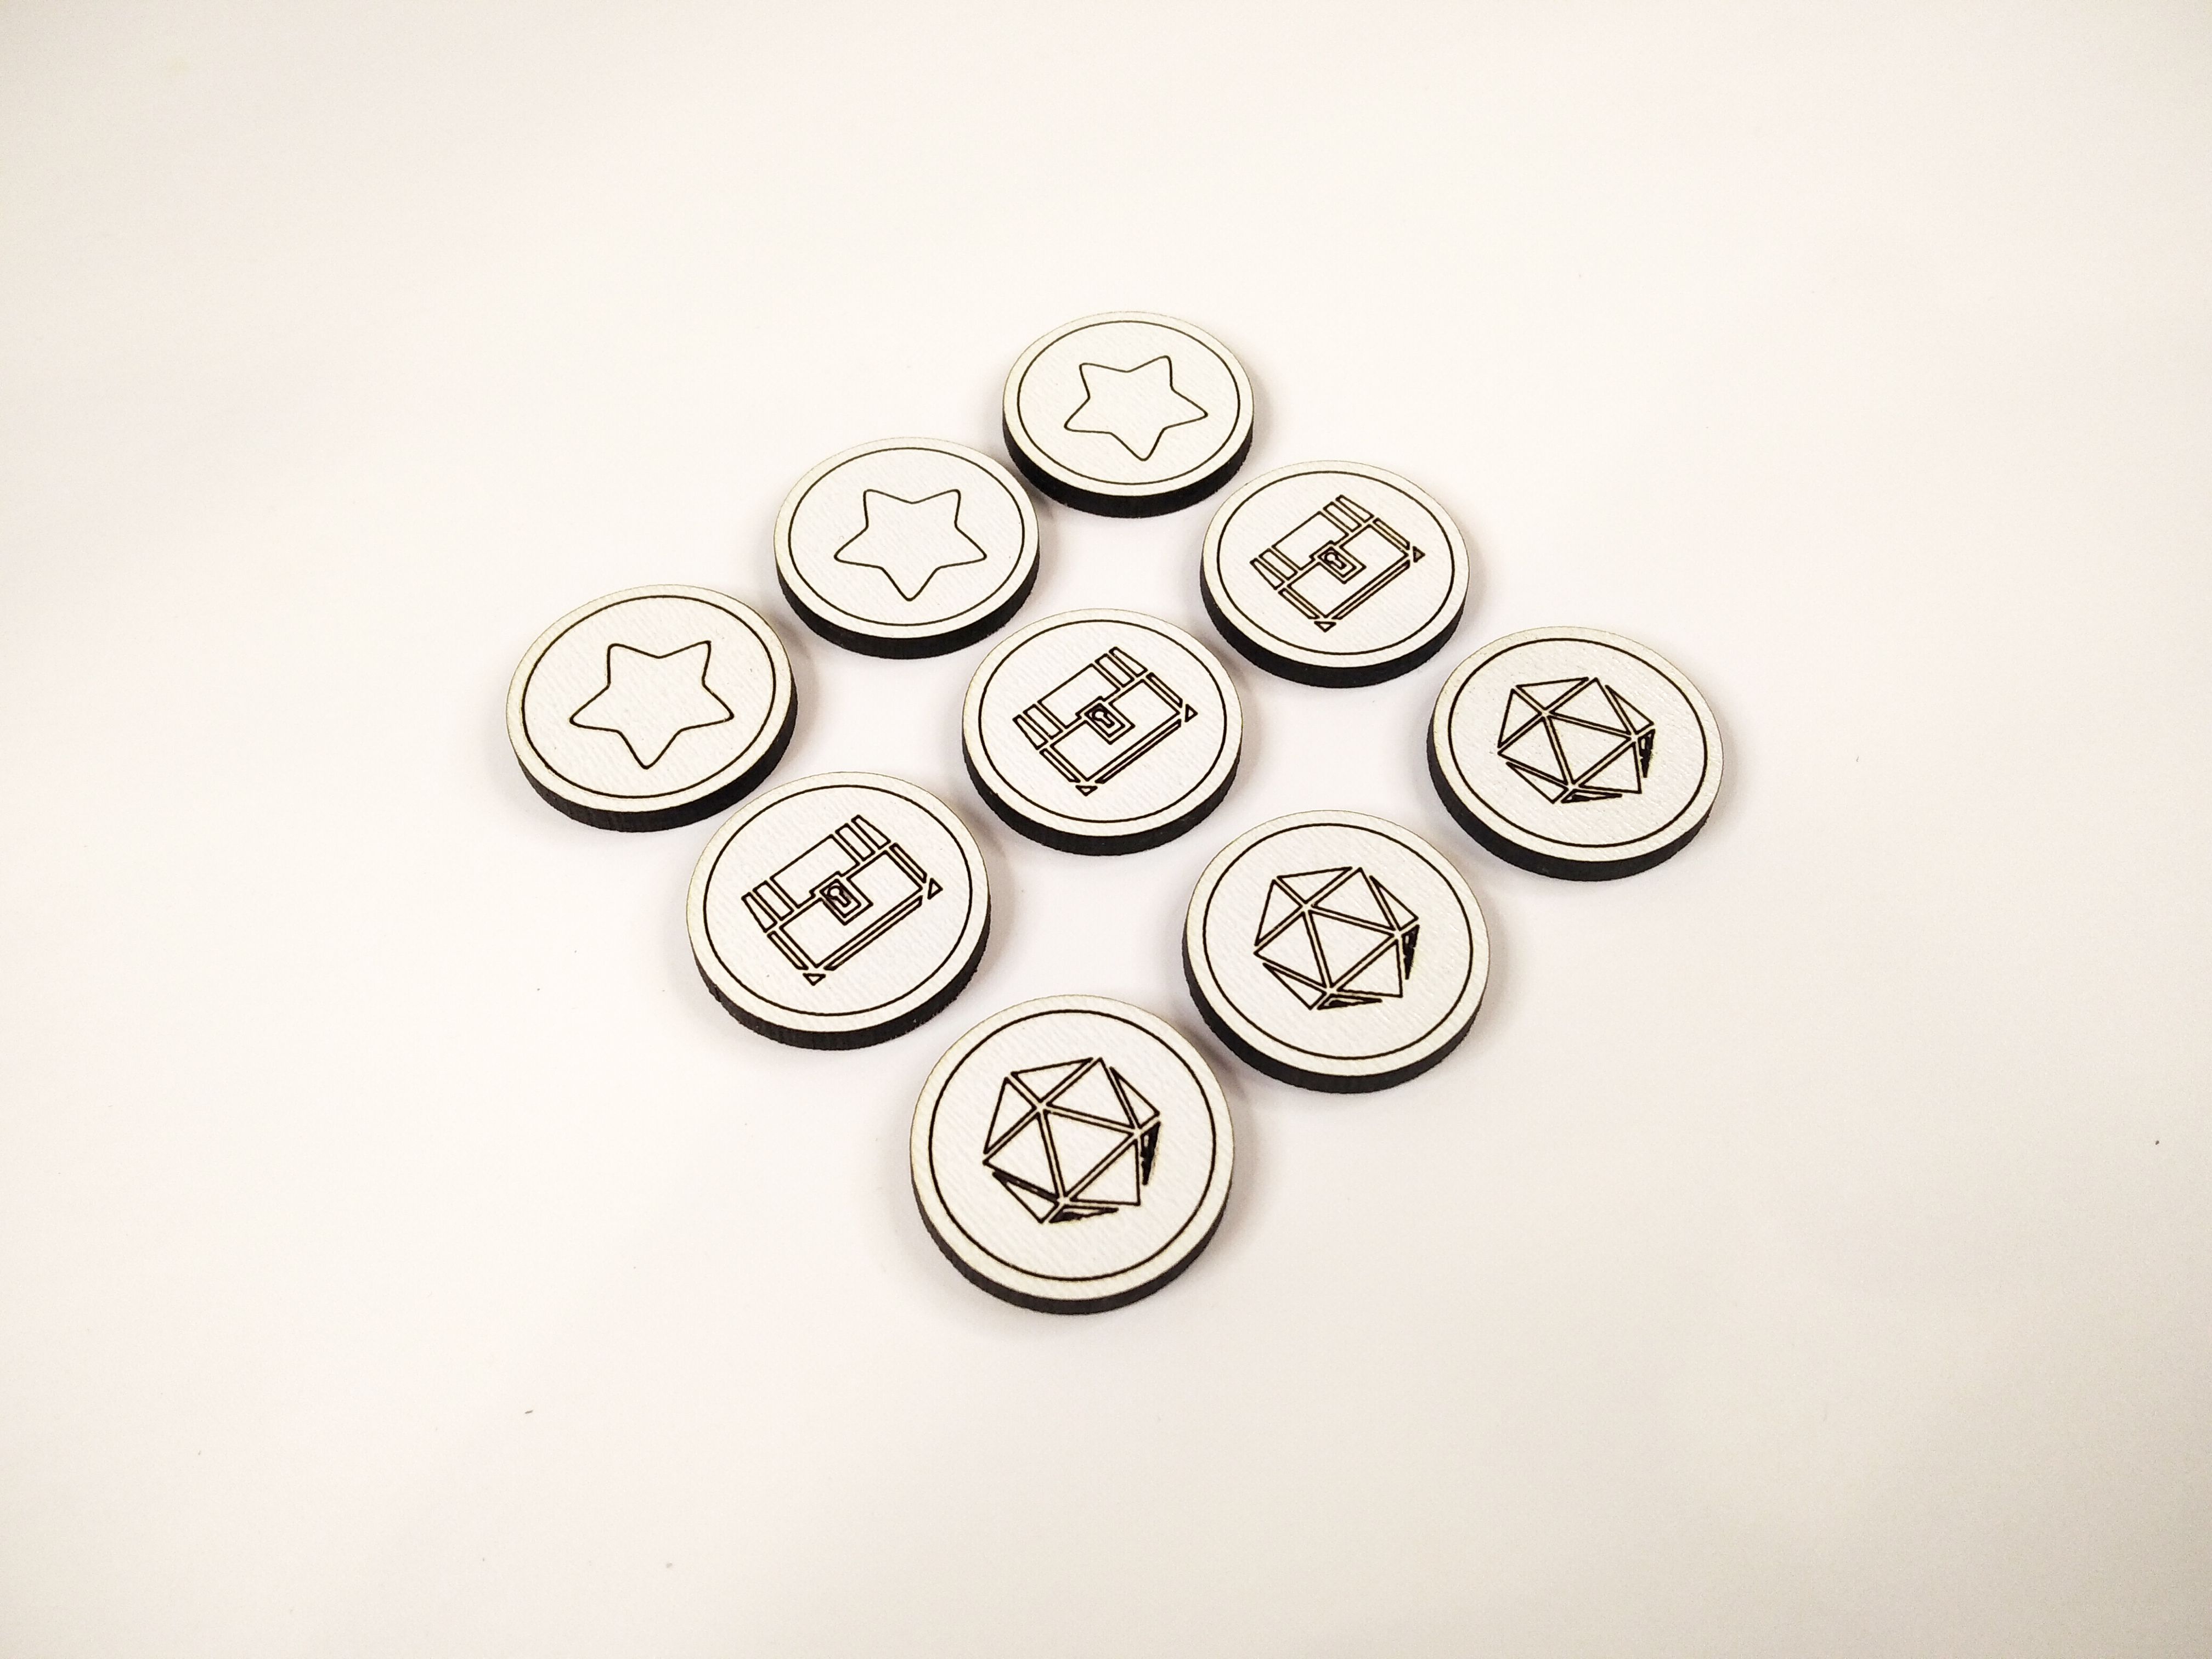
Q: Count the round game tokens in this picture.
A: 9